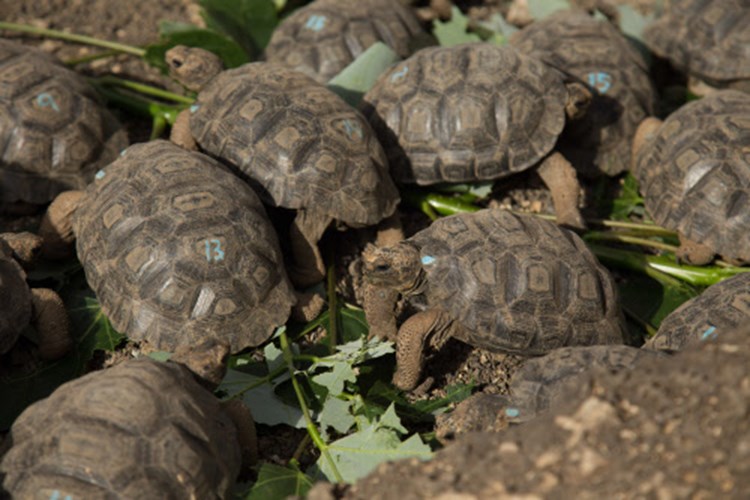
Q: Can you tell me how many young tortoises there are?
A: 13